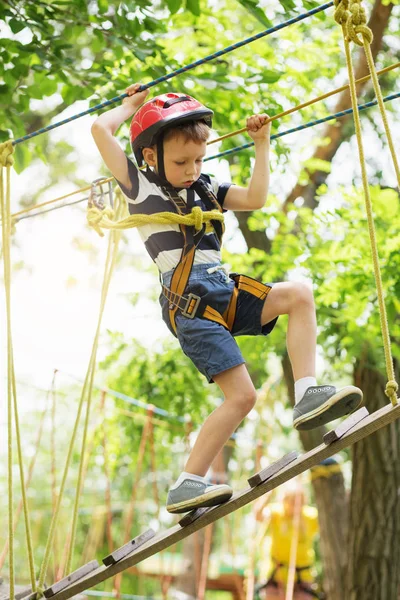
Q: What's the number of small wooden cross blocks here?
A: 5